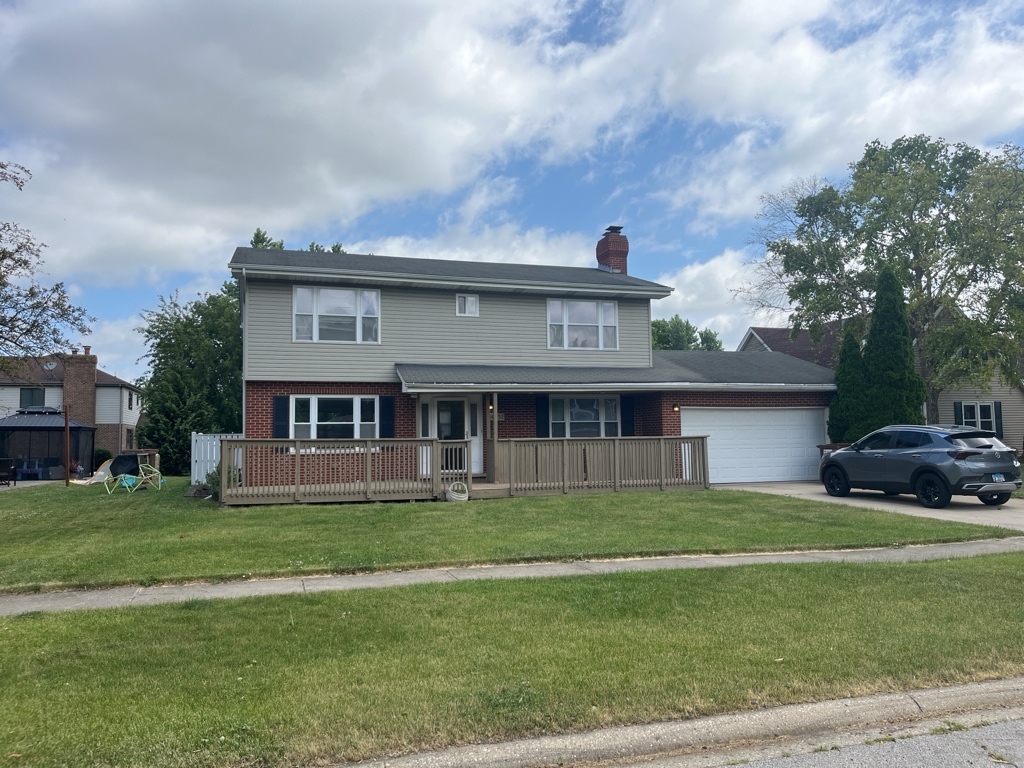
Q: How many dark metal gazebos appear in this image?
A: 1